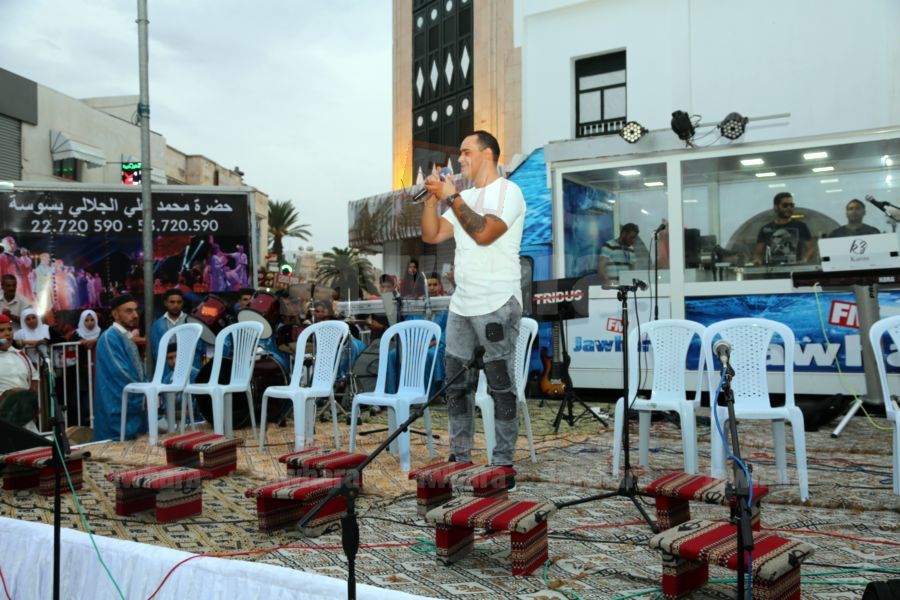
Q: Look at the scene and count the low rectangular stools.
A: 9